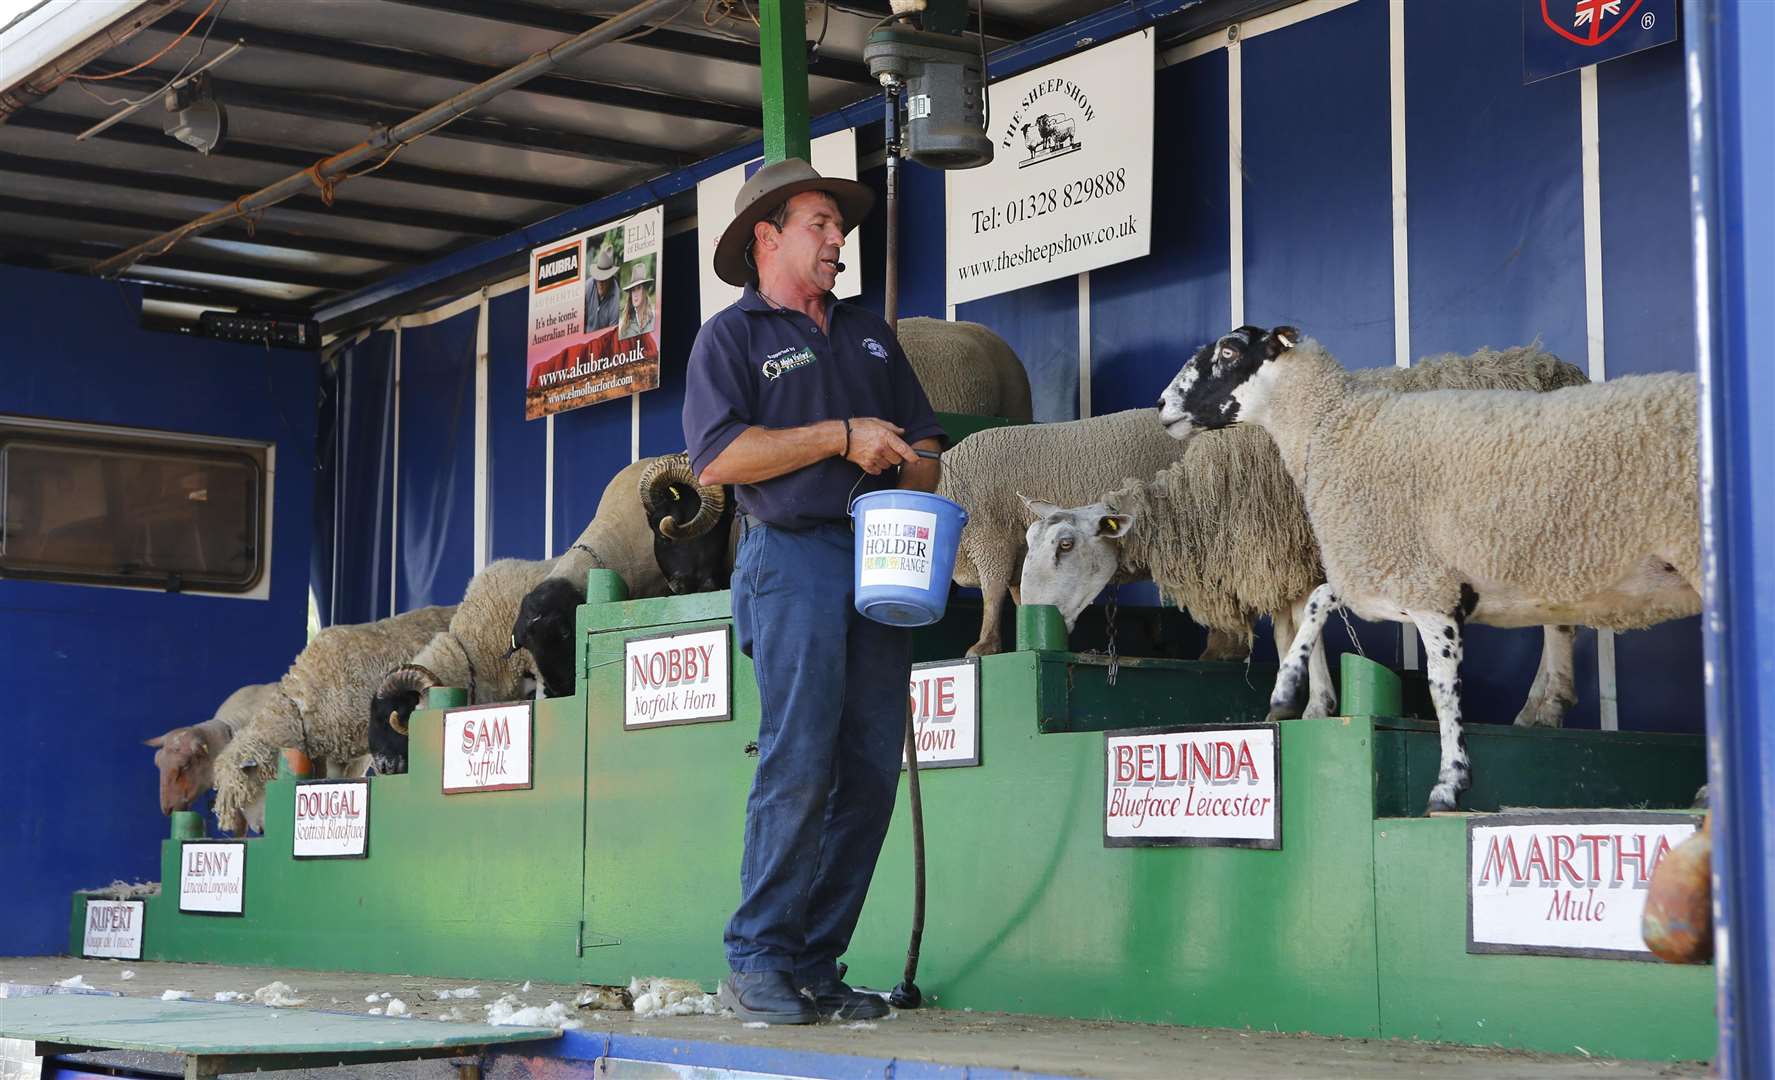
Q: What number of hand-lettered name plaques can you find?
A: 8